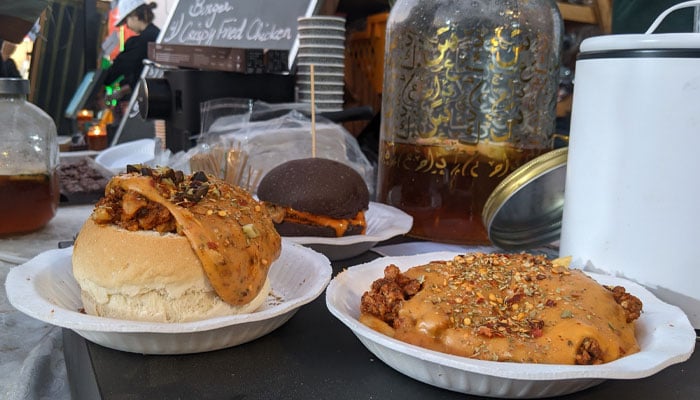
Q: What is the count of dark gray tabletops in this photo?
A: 1